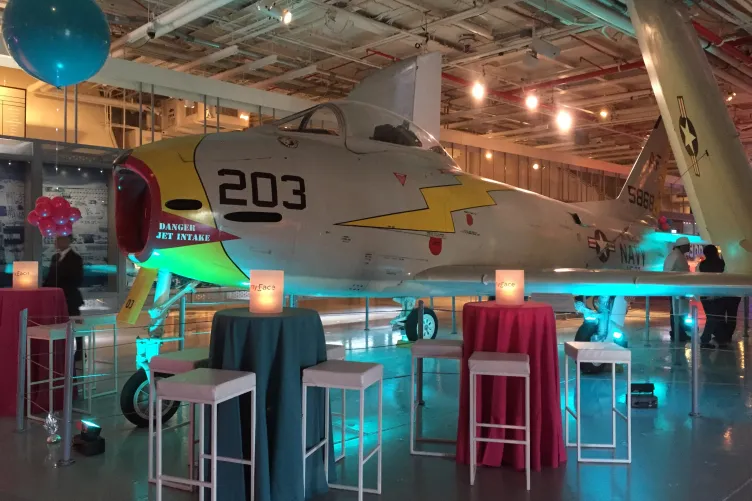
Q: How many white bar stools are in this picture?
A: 9